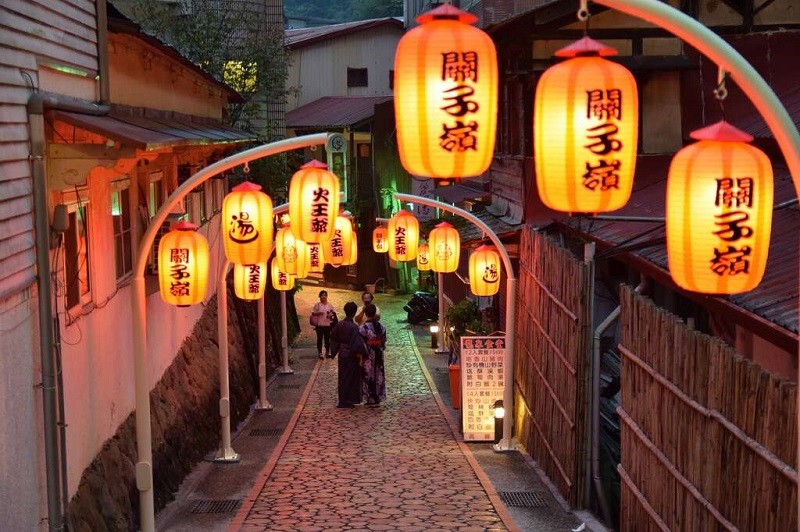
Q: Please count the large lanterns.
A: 3